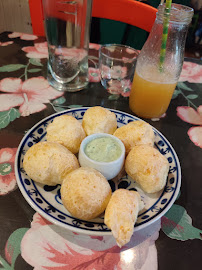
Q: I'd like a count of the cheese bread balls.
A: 7